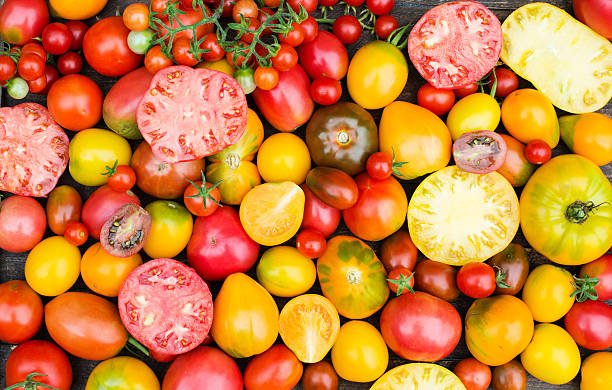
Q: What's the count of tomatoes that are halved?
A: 11